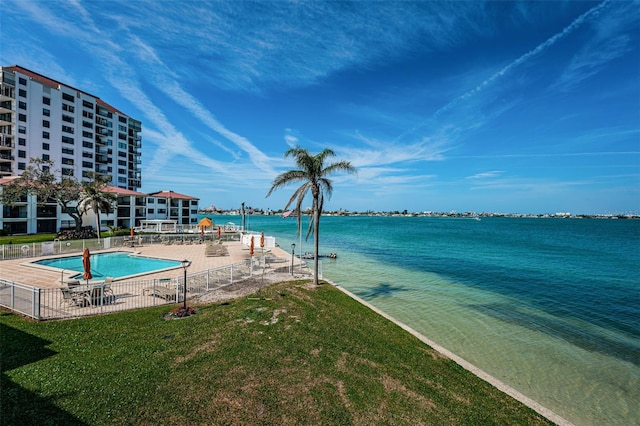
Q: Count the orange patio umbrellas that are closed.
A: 6